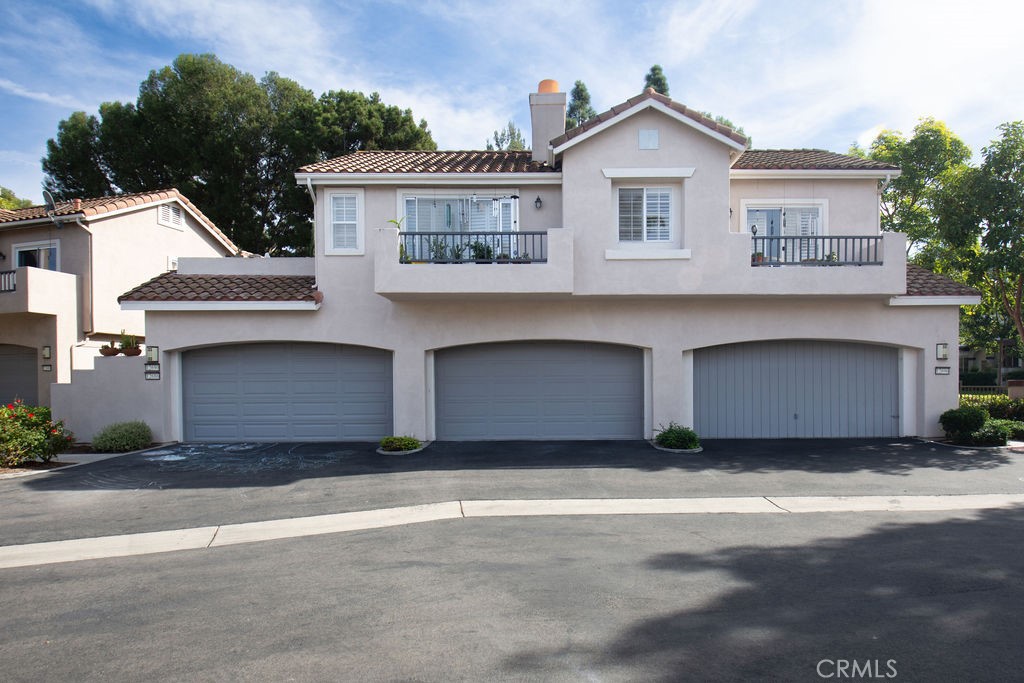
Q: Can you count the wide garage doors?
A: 3